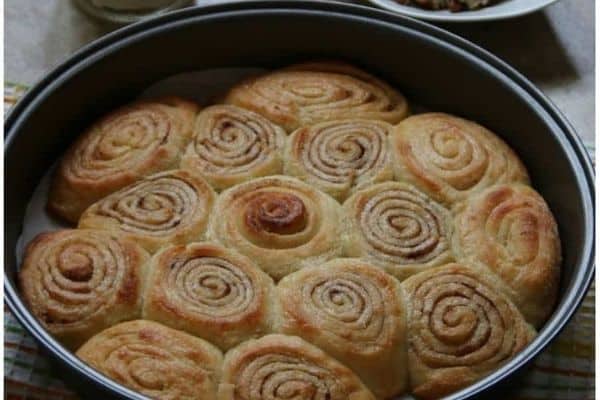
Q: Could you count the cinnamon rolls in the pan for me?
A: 15